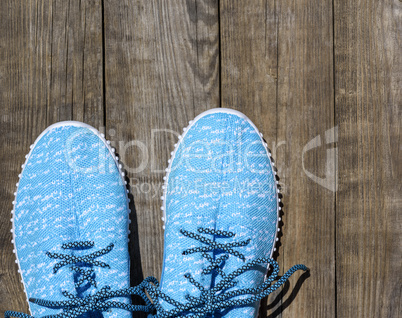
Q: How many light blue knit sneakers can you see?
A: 2